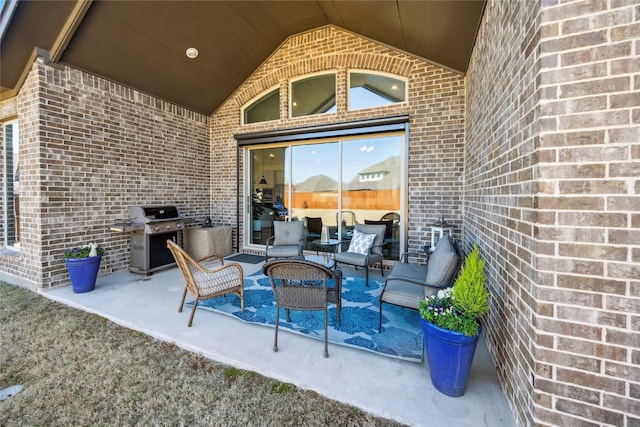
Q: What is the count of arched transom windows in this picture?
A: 3